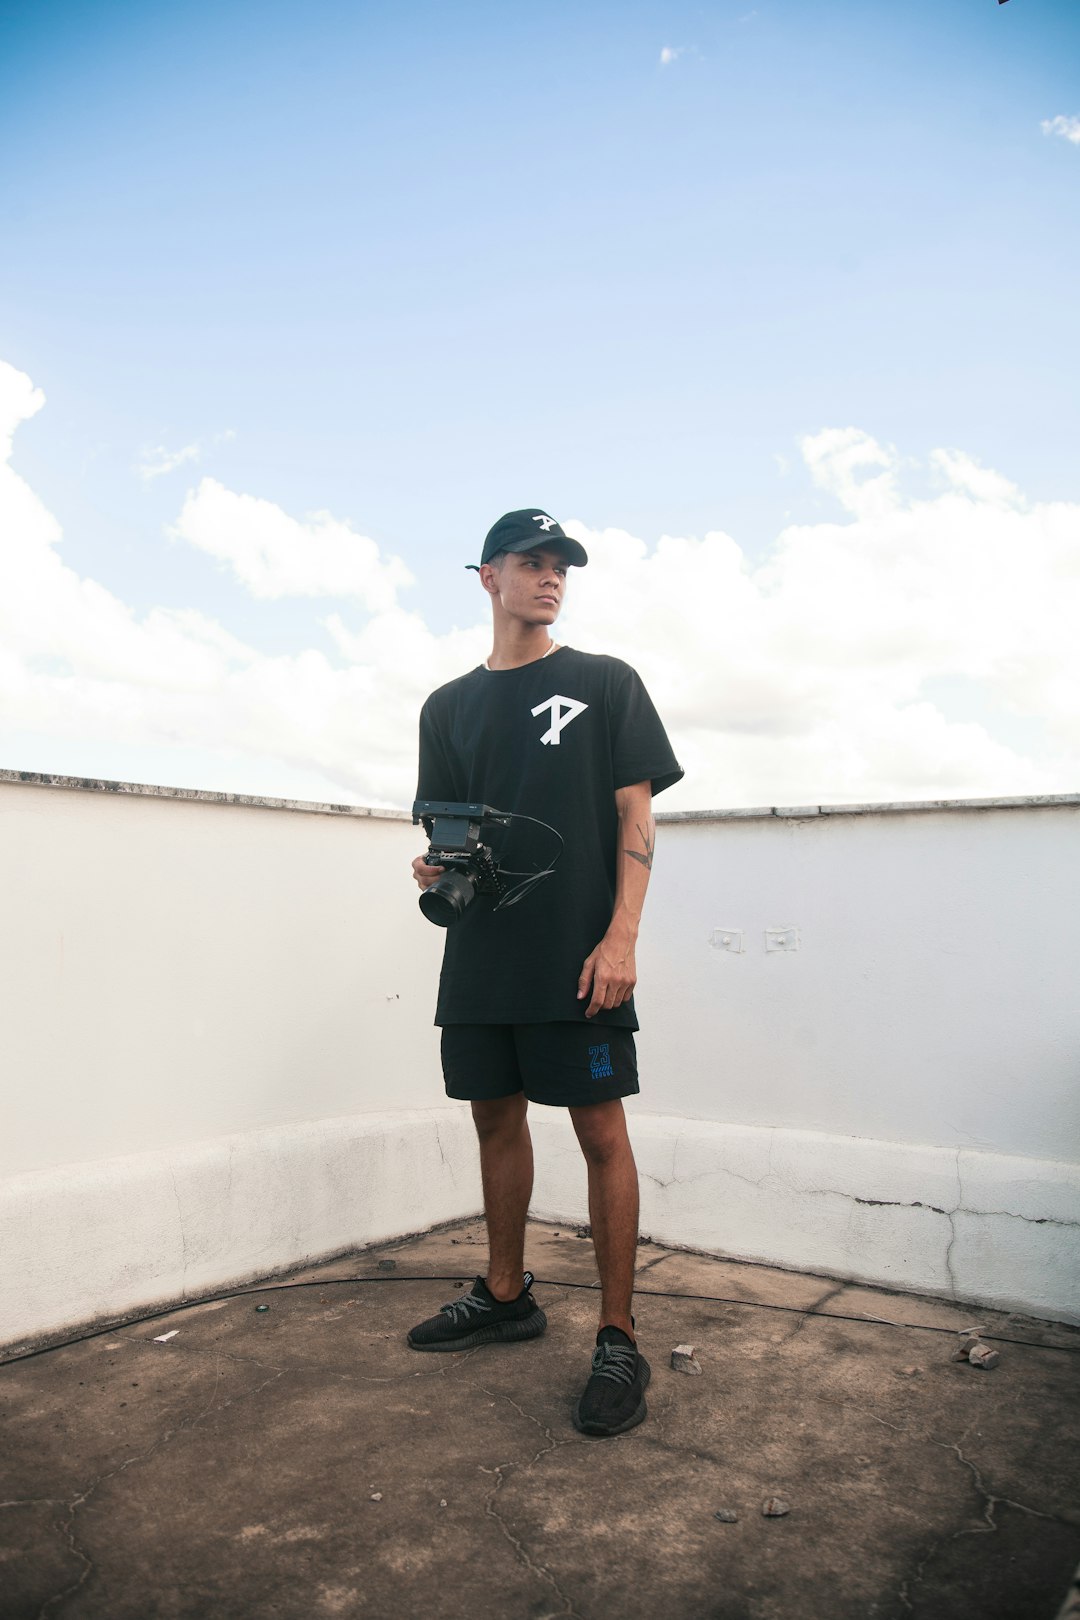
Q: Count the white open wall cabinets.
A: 0